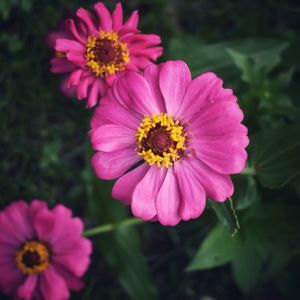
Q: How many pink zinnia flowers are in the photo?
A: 3